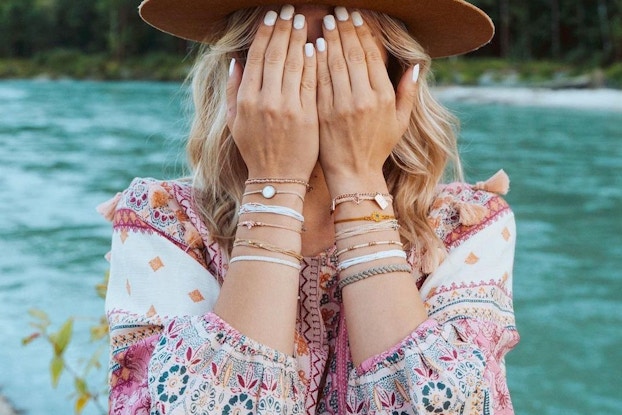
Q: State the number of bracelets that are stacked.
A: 12